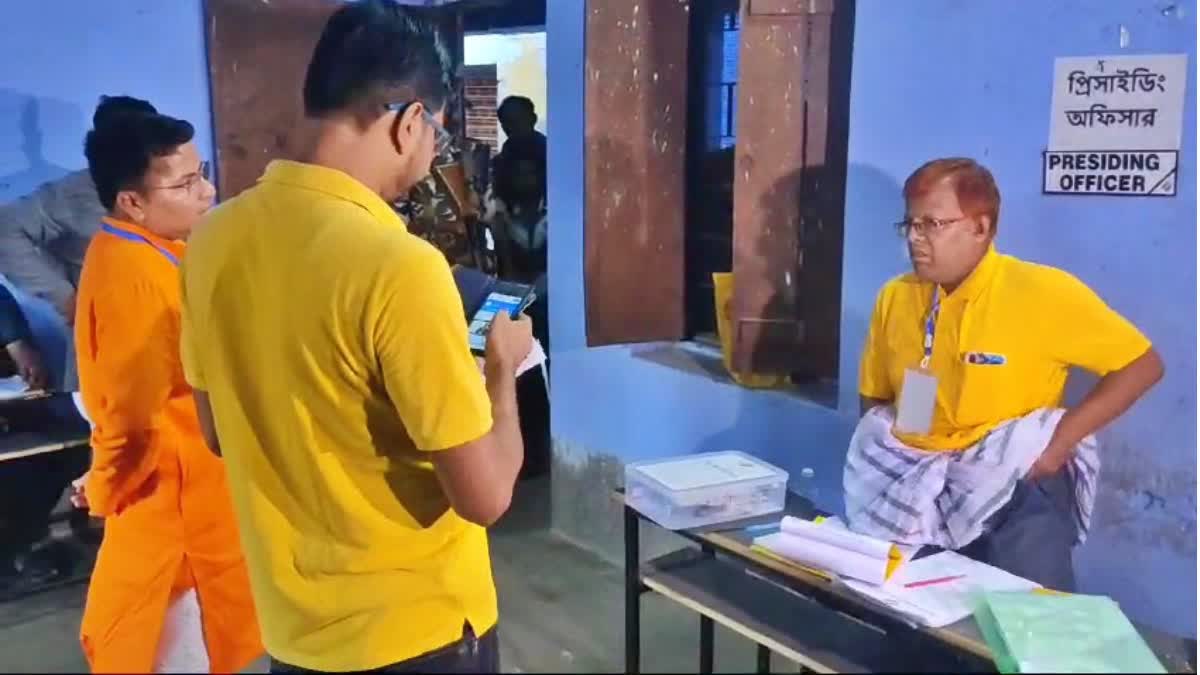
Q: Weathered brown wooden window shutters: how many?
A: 2